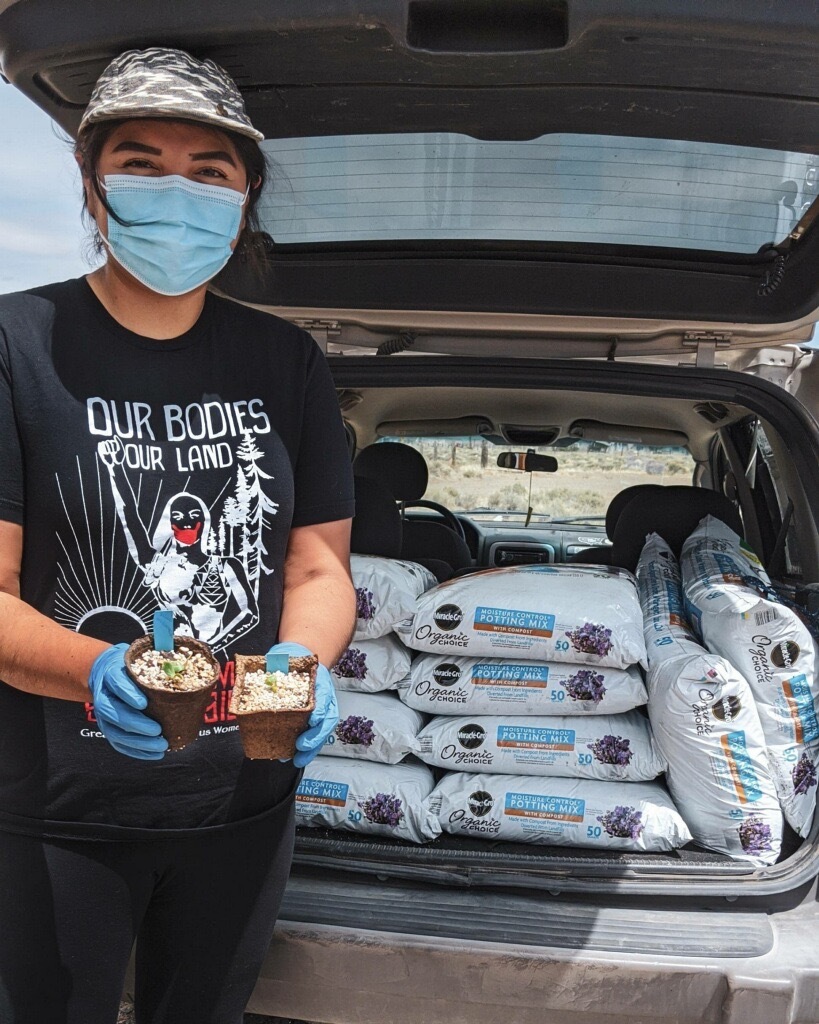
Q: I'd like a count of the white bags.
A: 12